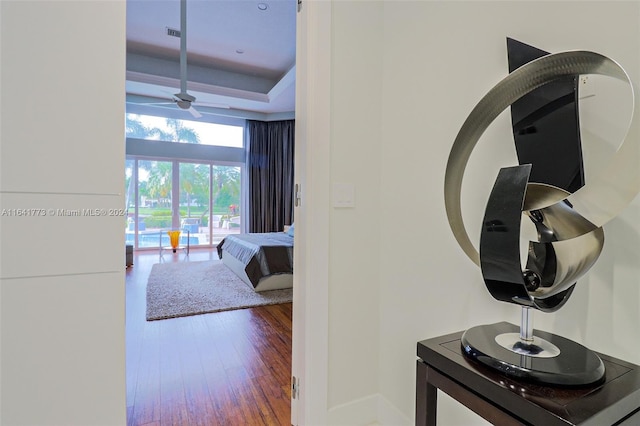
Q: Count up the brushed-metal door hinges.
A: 3